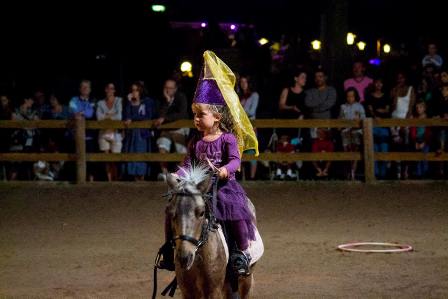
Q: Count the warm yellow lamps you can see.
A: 6